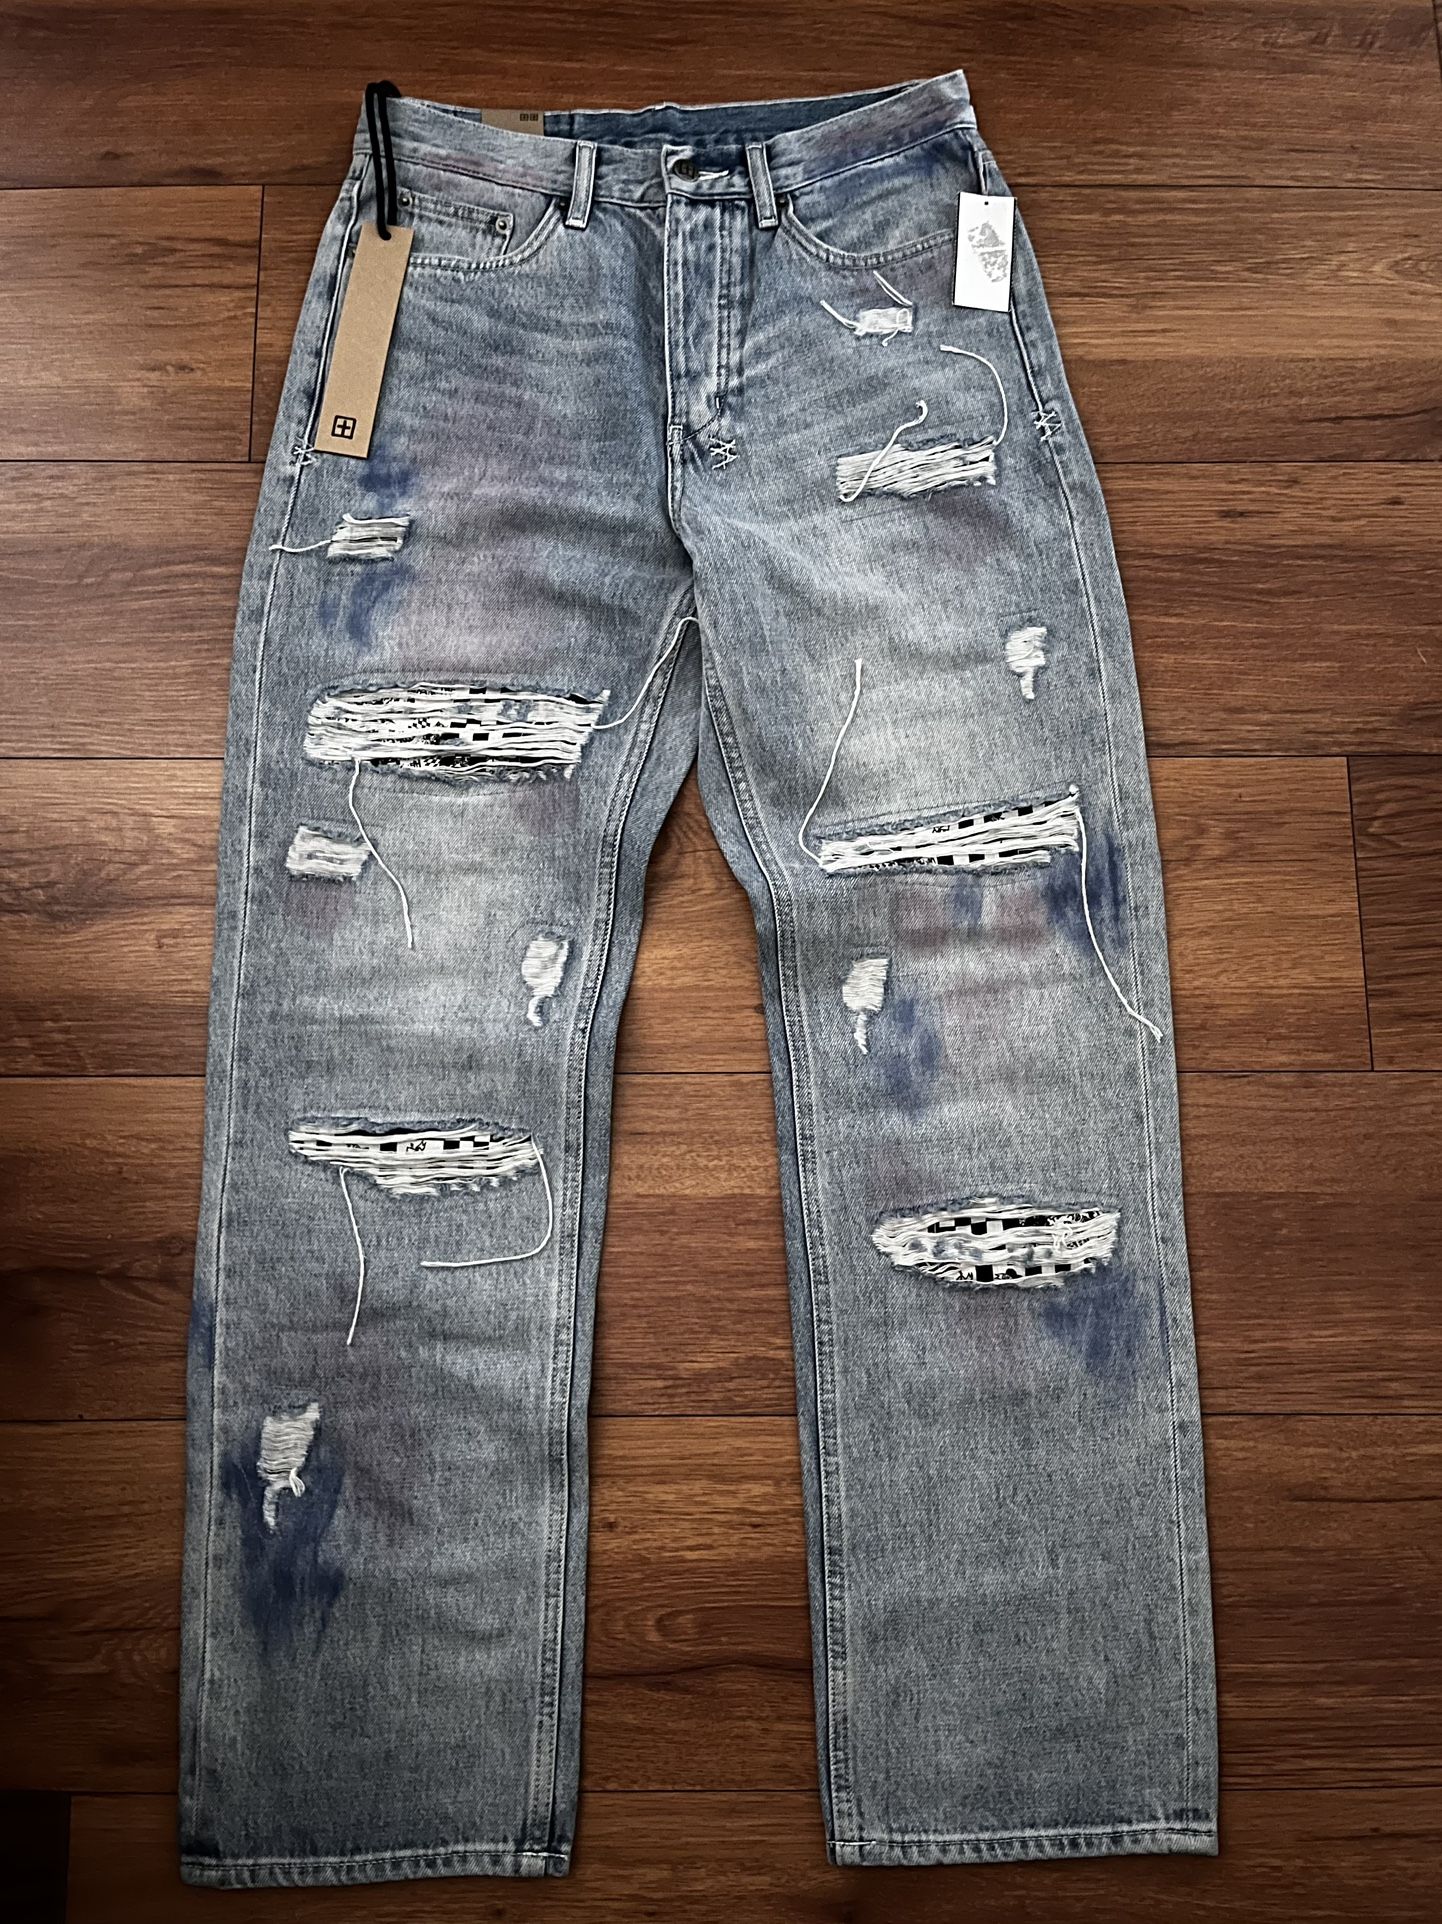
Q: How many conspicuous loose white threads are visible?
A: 11